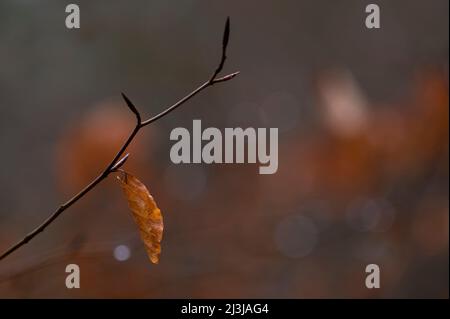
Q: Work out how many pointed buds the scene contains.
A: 4